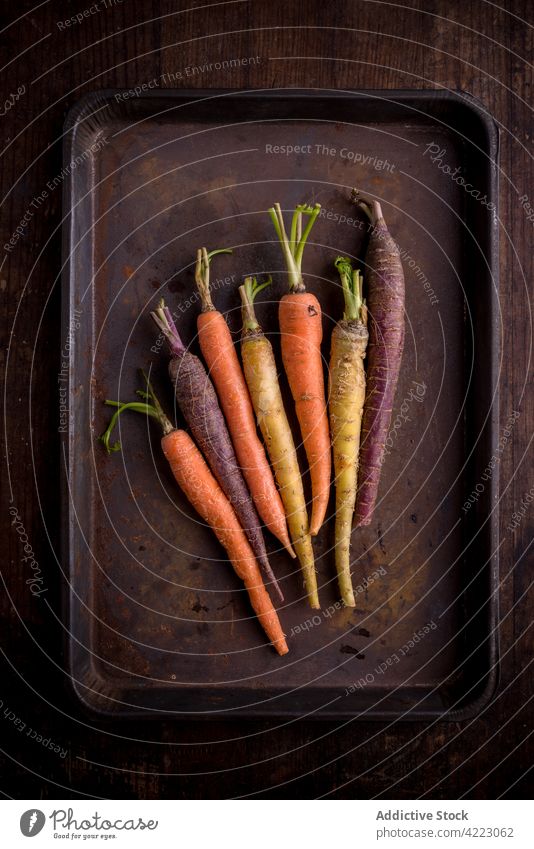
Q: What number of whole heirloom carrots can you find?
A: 7